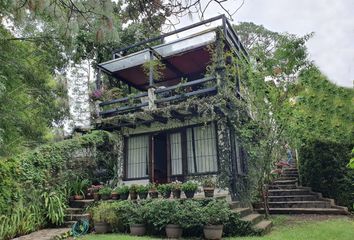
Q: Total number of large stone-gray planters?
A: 4